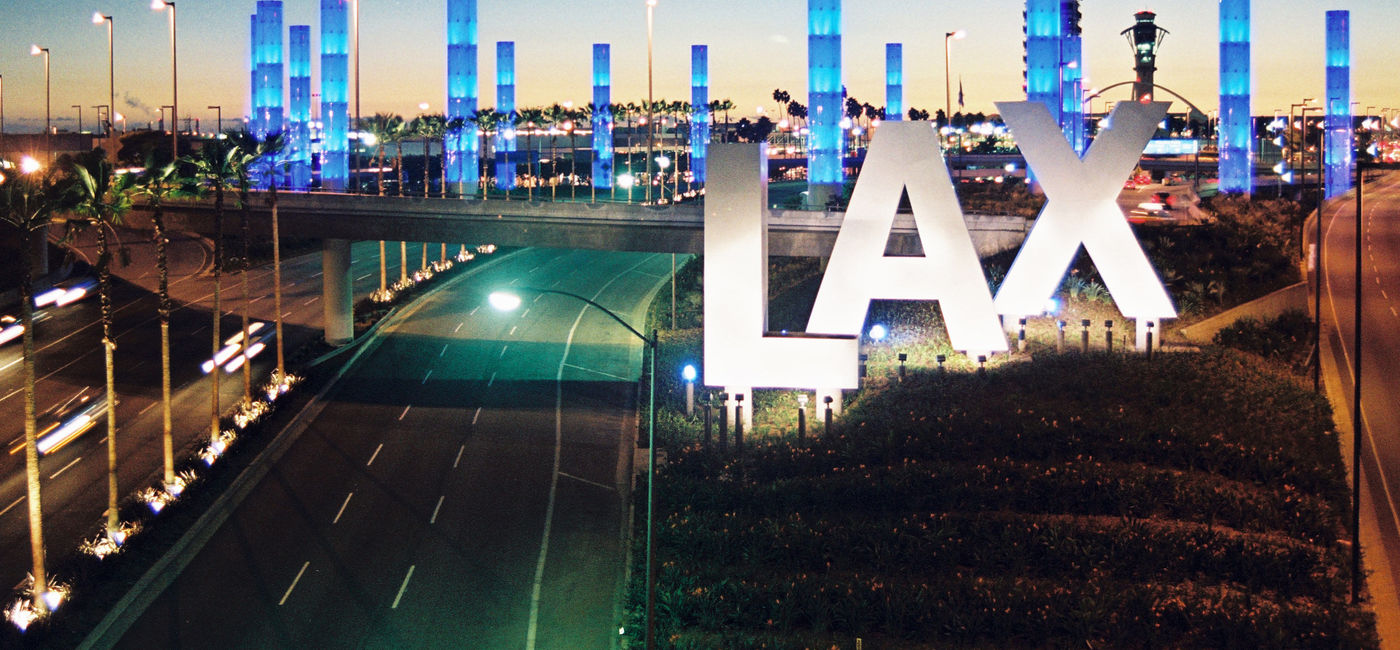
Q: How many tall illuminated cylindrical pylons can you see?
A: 14